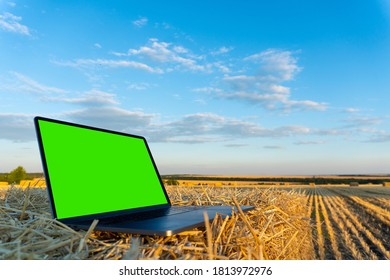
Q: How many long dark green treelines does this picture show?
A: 1